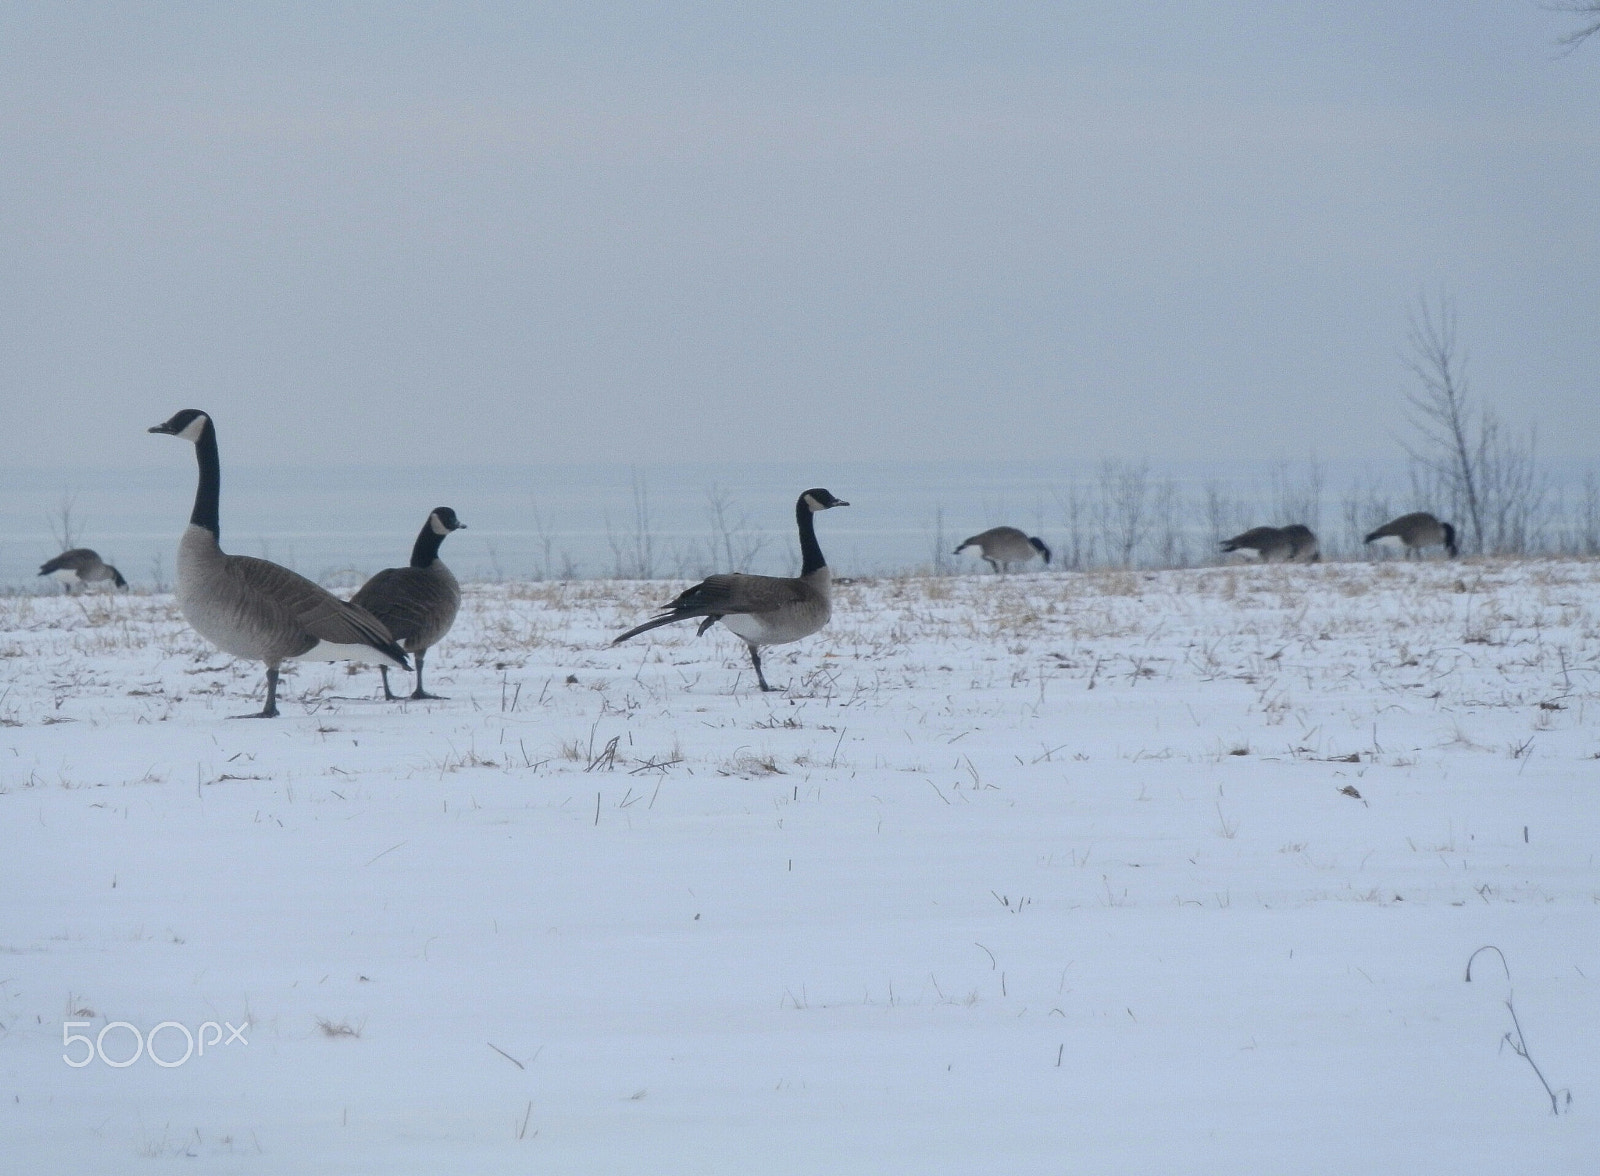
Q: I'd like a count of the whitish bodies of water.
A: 1